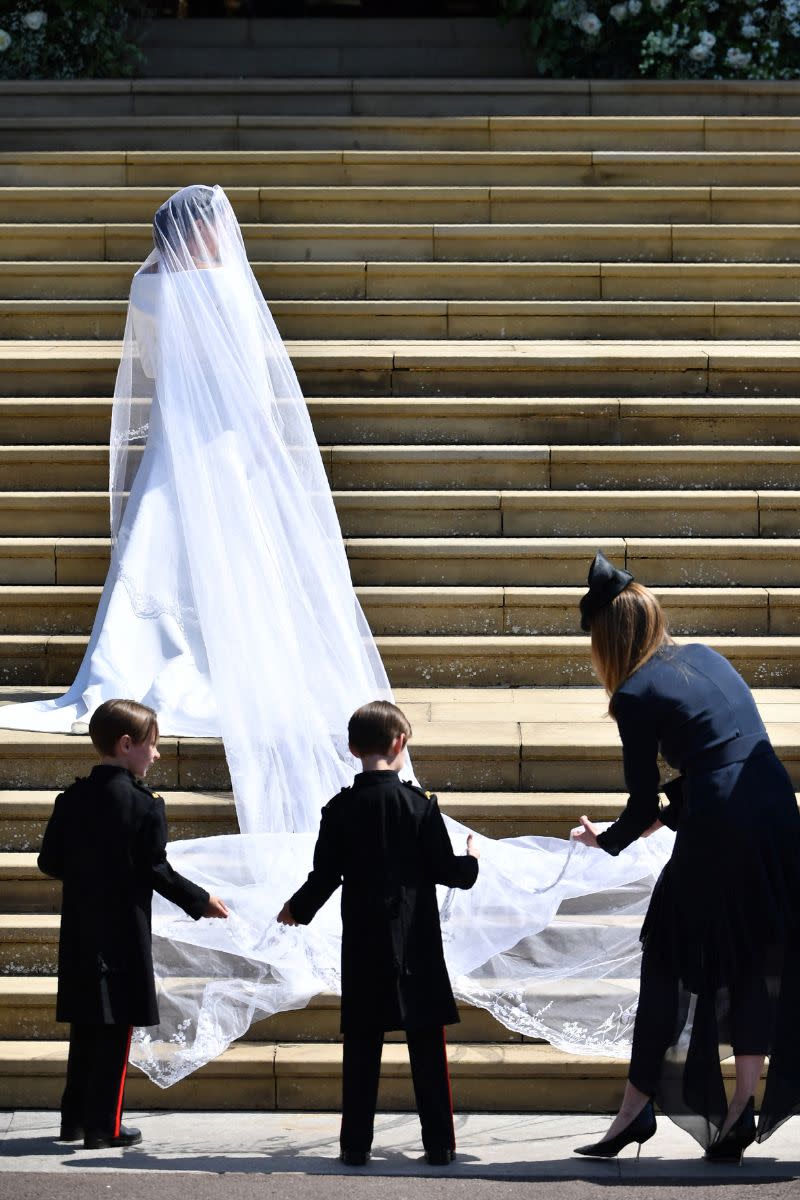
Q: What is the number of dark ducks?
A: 0